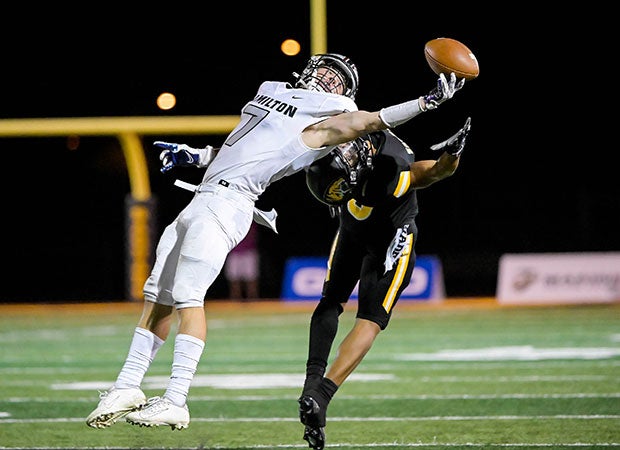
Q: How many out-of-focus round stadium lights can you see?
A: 2